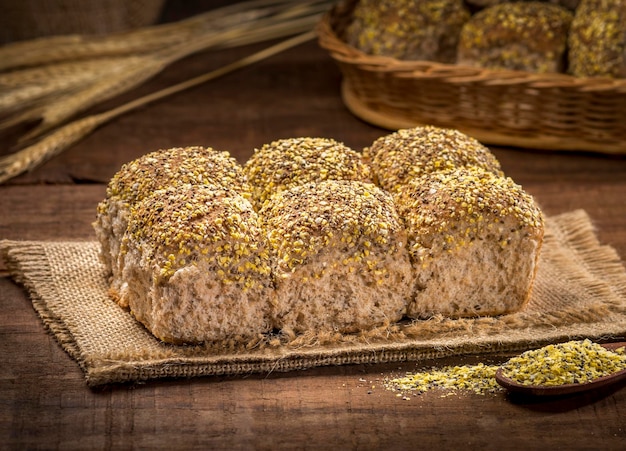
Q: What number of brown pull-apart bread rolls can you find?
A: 6